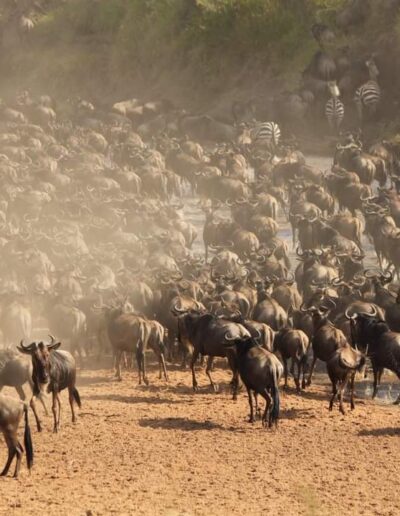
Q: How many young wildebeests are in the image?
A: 1